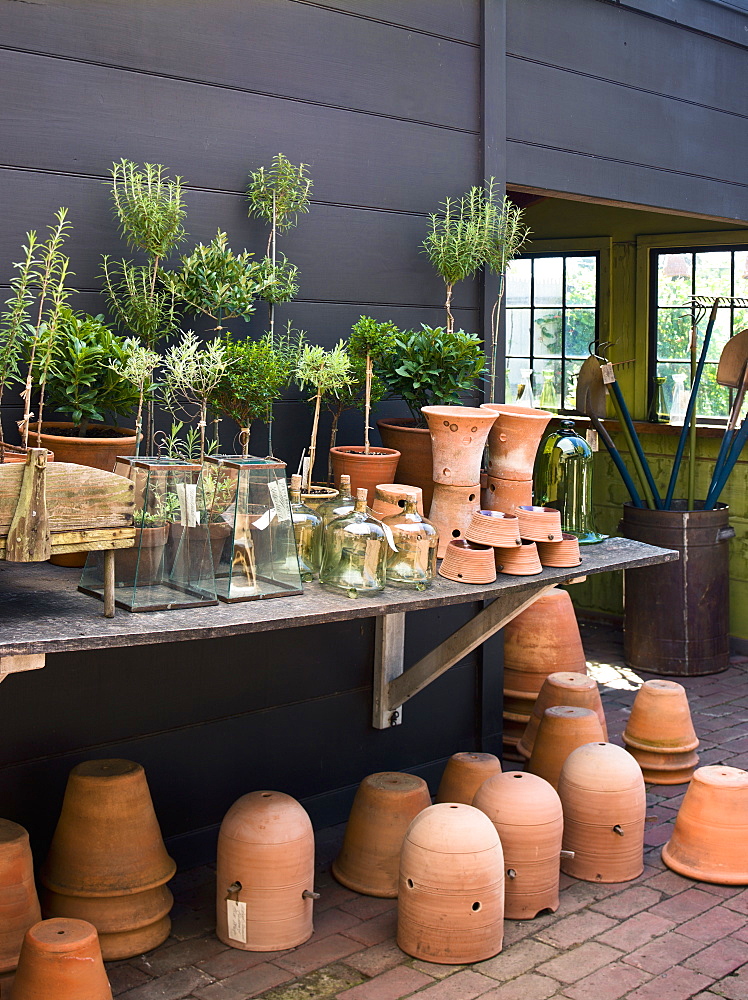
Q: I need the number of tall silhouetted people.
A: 0